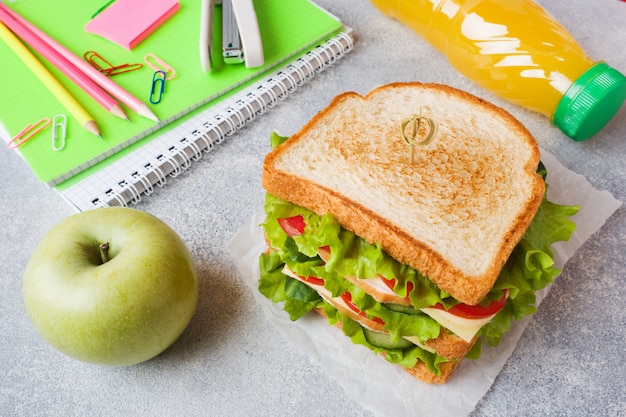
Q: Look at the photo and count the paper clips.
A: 6